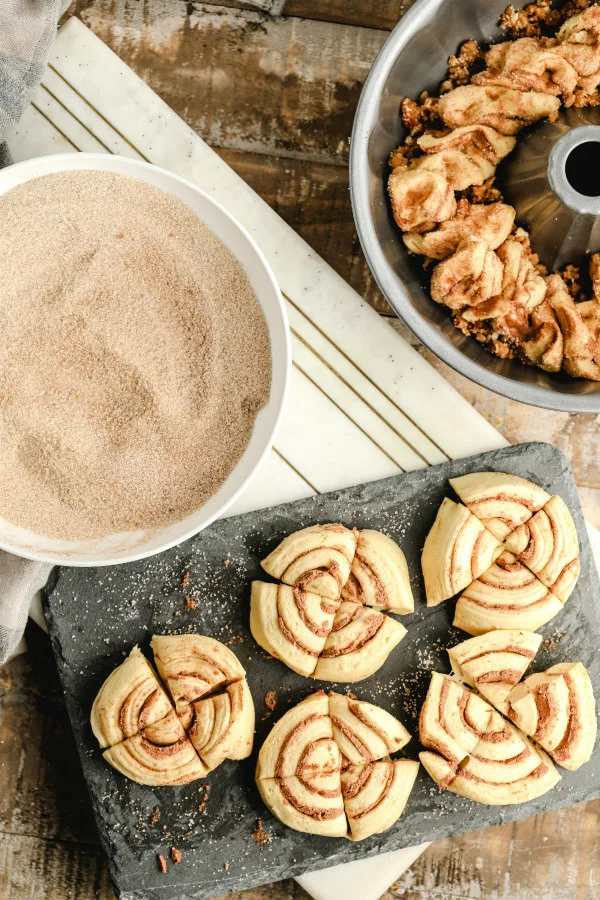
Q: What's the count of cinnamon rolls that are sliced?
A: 5